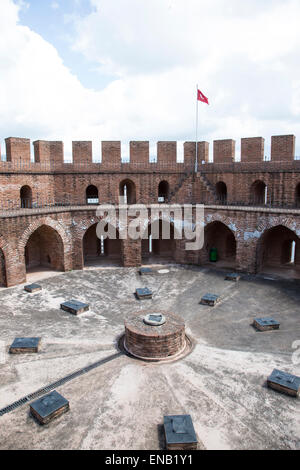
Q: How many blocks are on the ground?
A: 11